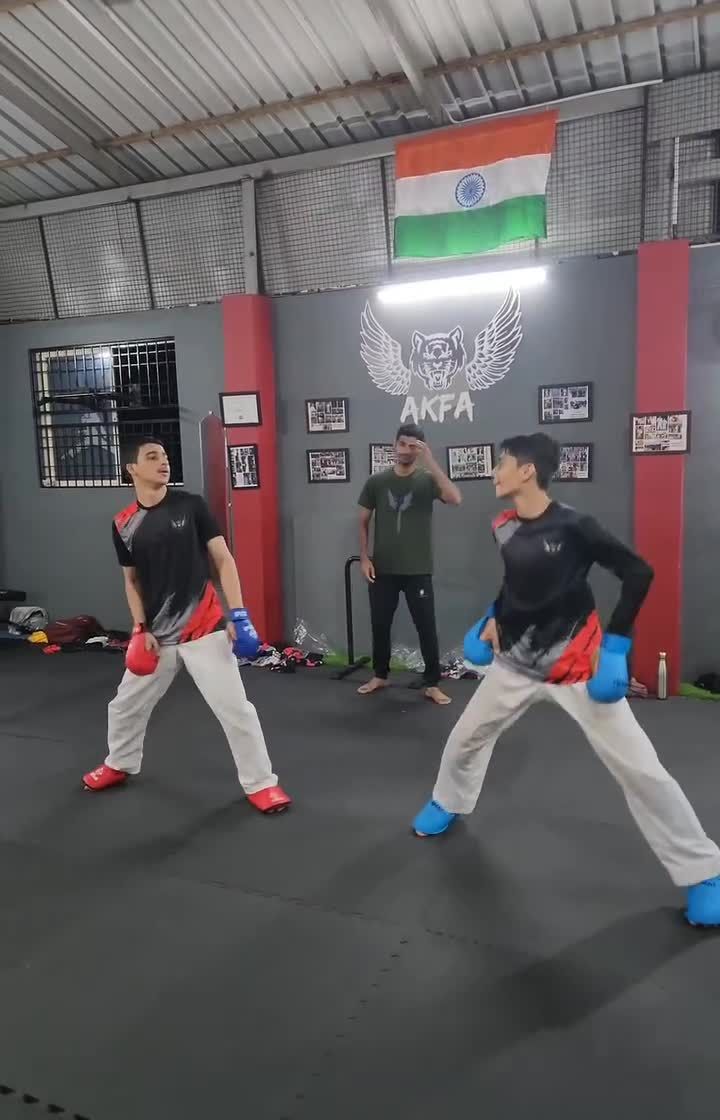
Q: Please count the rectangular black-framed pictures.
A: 9